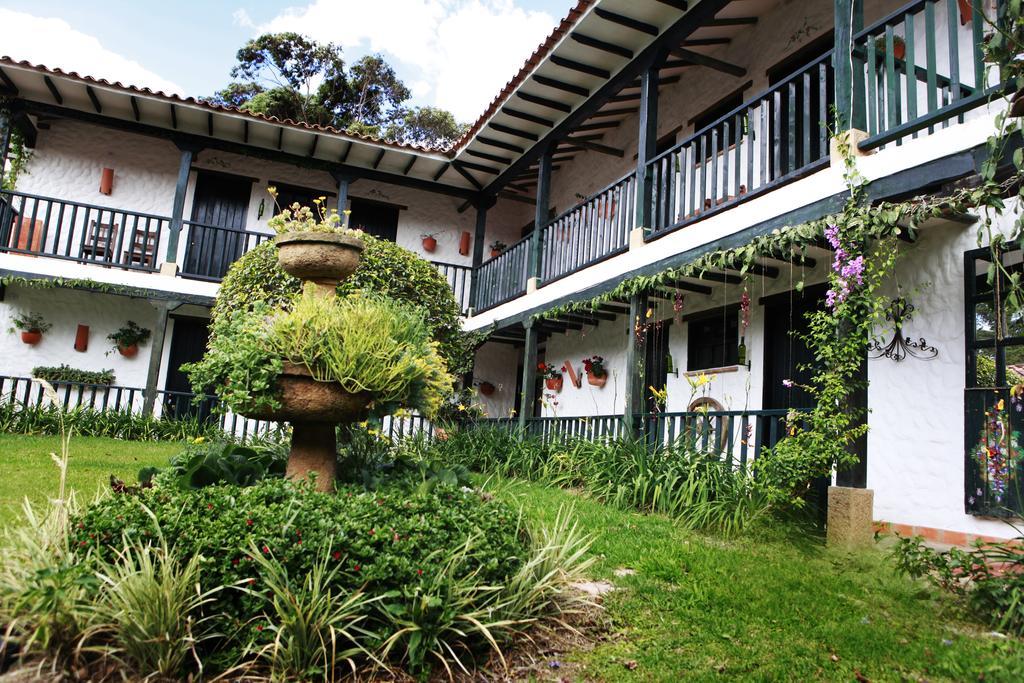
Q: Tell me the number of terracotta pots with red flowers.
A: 2